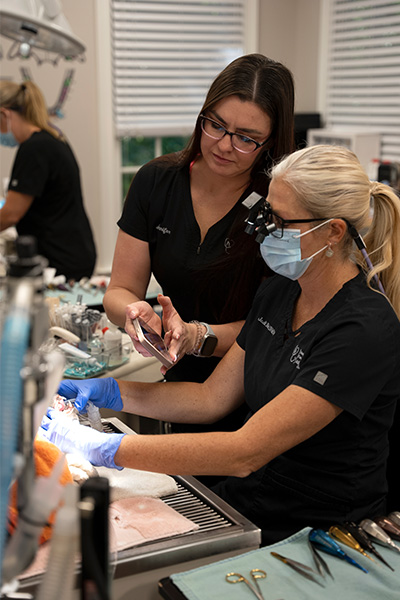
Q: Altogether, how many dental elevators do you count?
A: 6